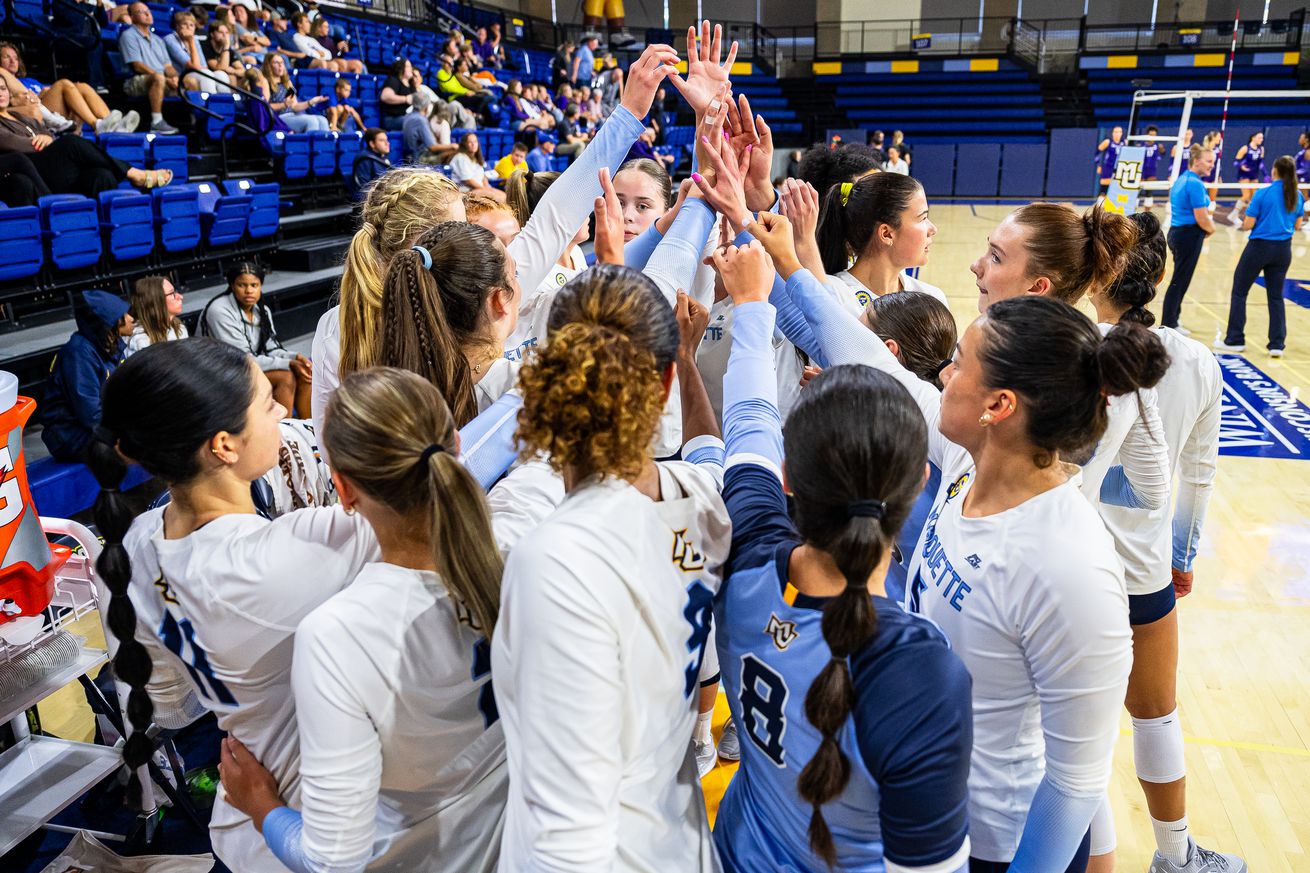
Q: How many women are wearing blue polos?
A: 2